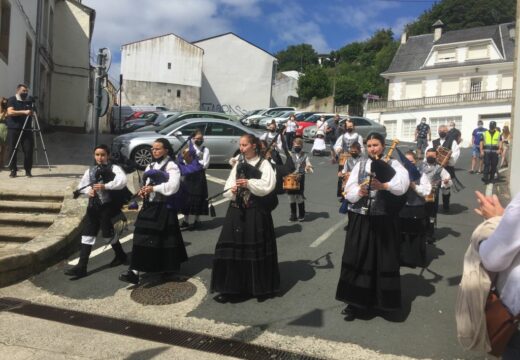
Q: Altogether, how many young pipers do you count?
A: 4